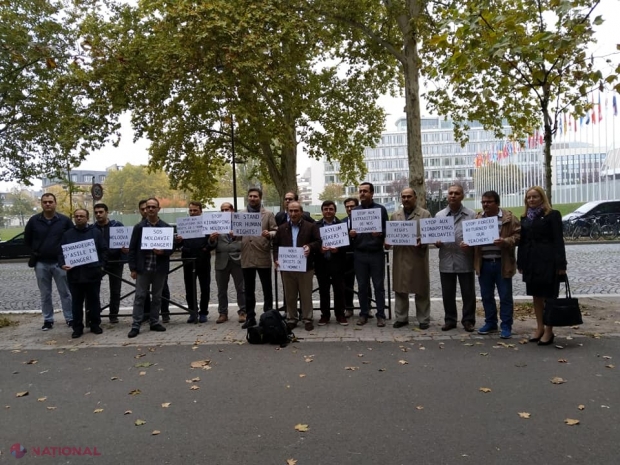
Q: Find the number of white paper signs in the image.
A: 12